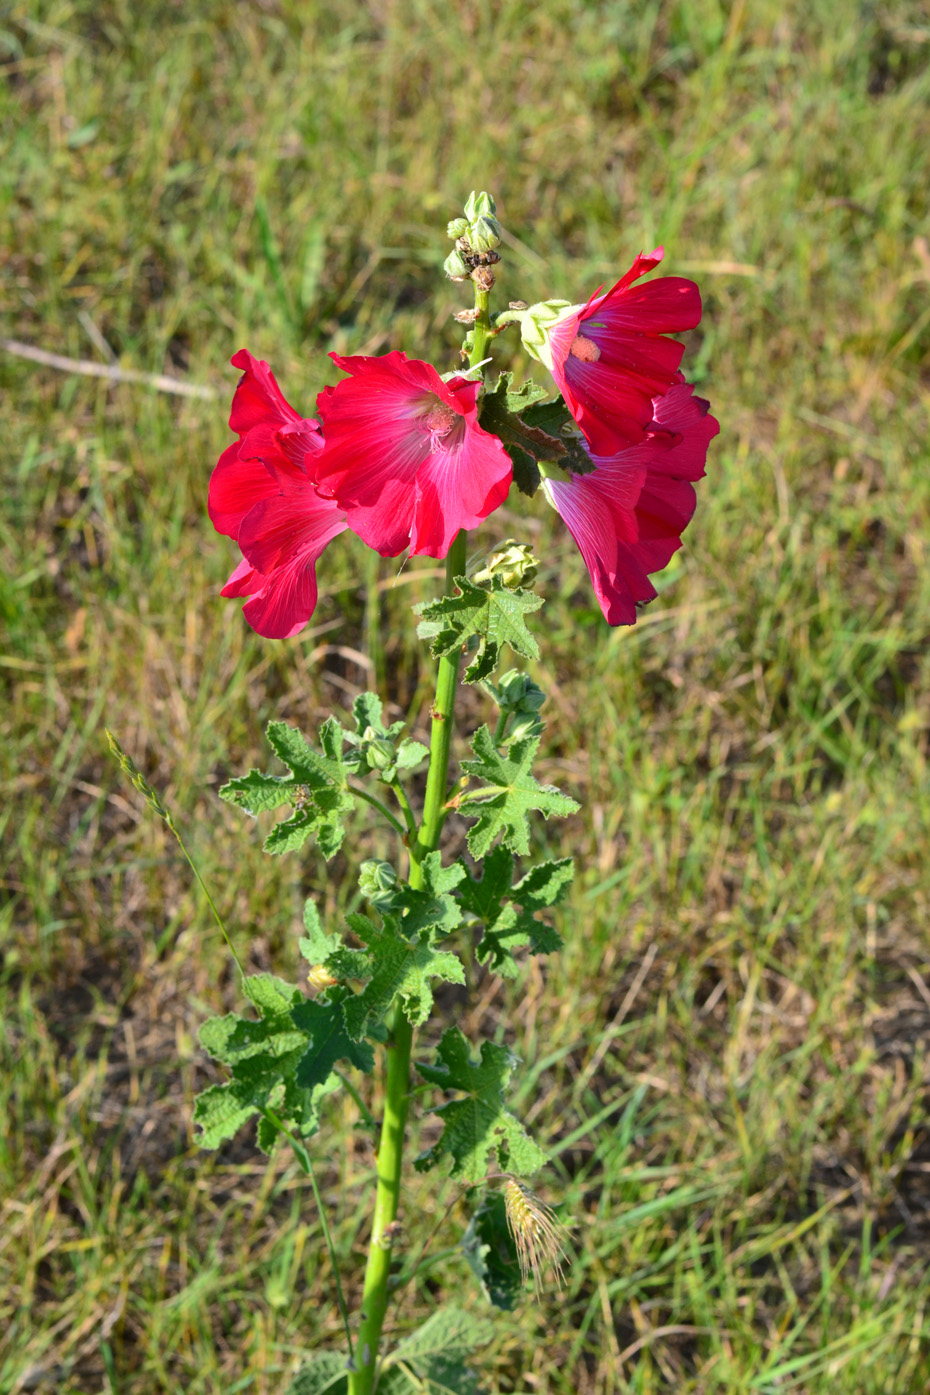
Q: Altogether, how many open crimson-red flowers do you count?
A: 4